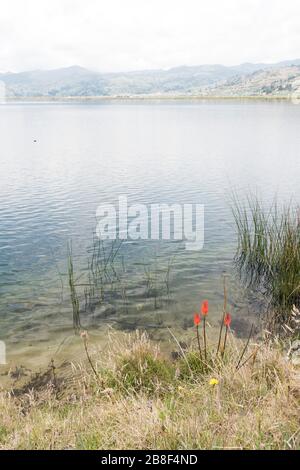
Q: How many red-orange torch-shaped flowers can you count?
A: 3